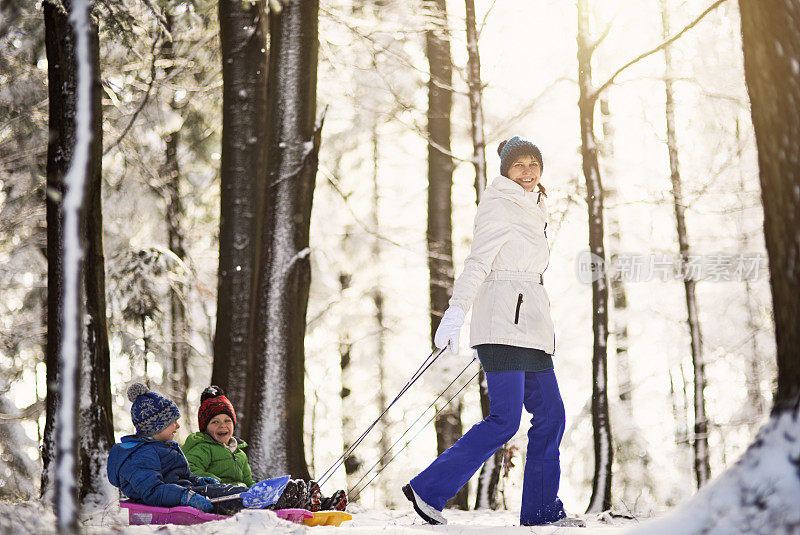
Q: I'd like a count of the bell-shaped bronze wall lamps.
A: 0